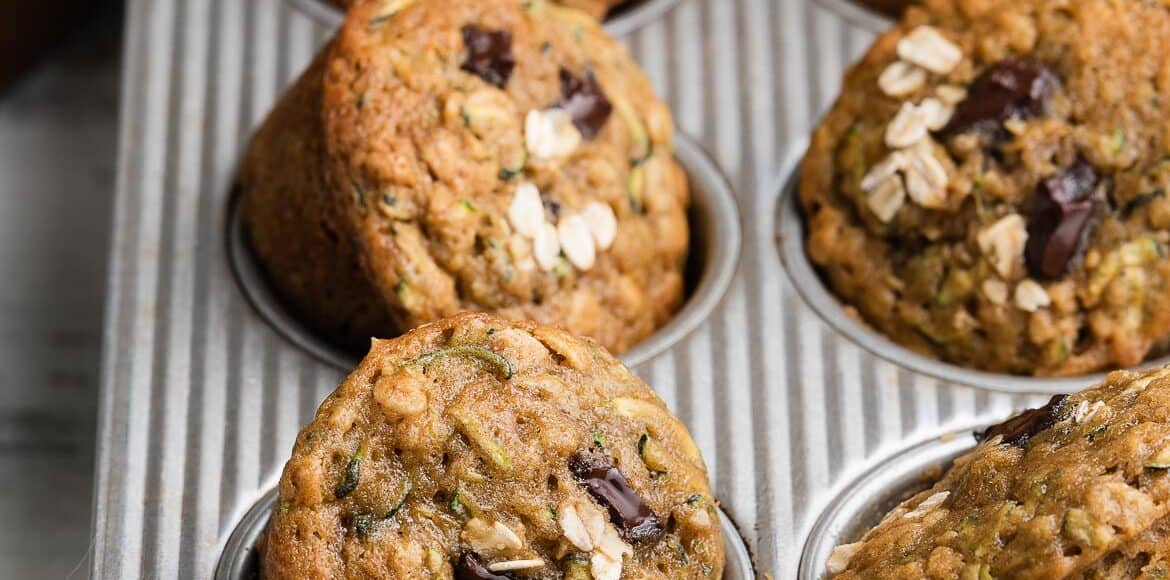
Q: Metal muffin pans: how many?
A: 1